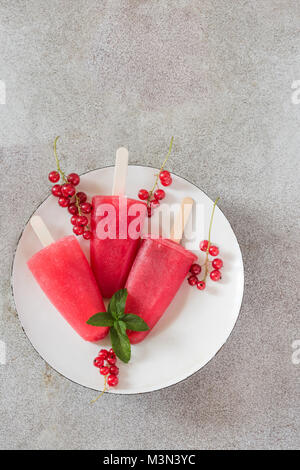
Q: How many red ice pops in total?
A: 3